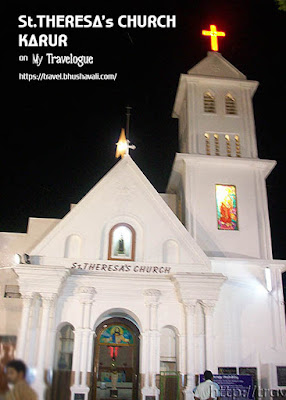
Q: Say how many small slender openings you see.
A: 4